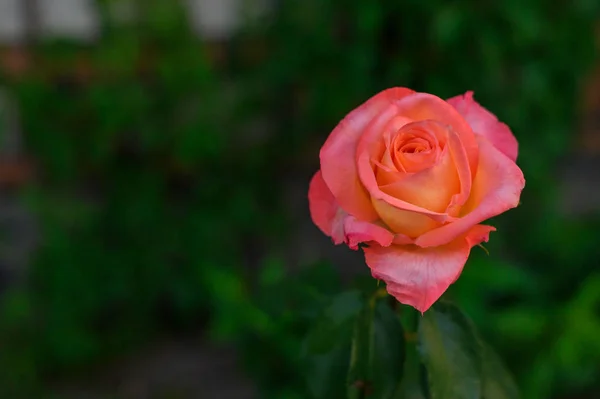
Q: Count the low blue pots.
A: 0